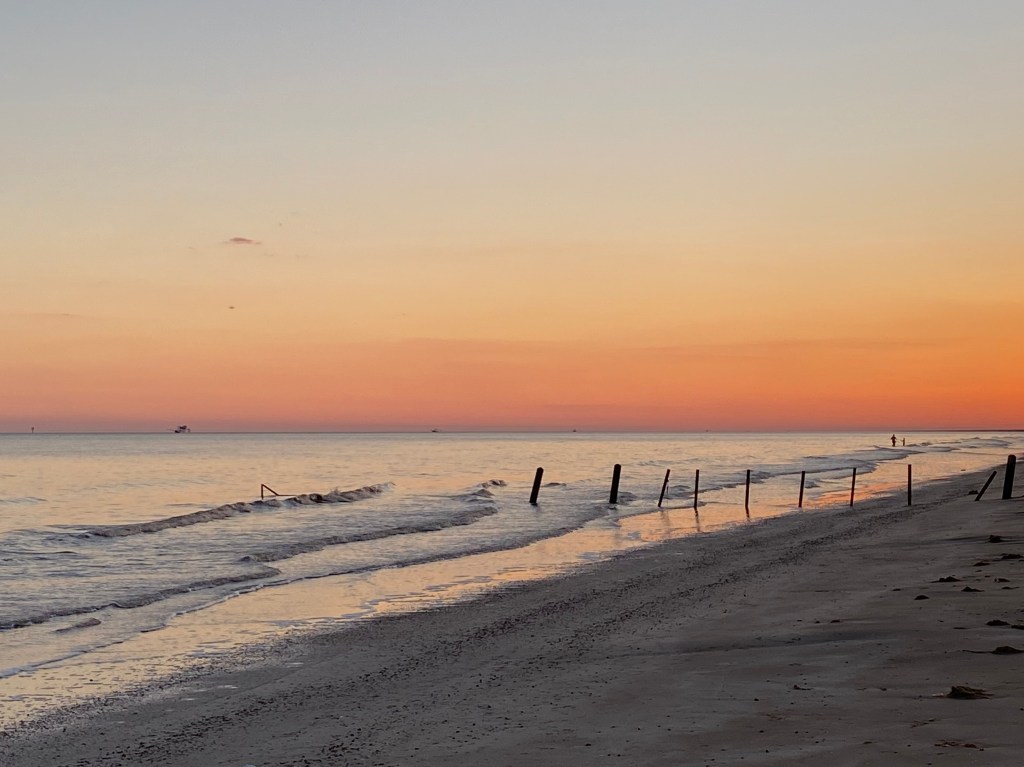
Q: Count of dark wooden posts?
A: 10